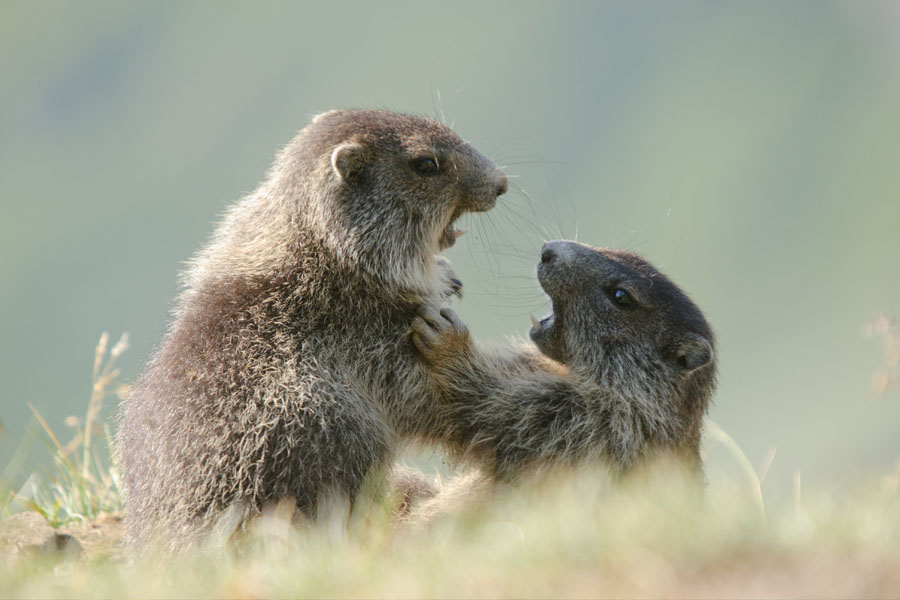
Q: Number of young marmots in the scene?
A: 2